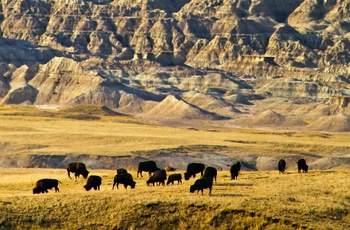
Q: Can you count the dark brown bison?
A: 14